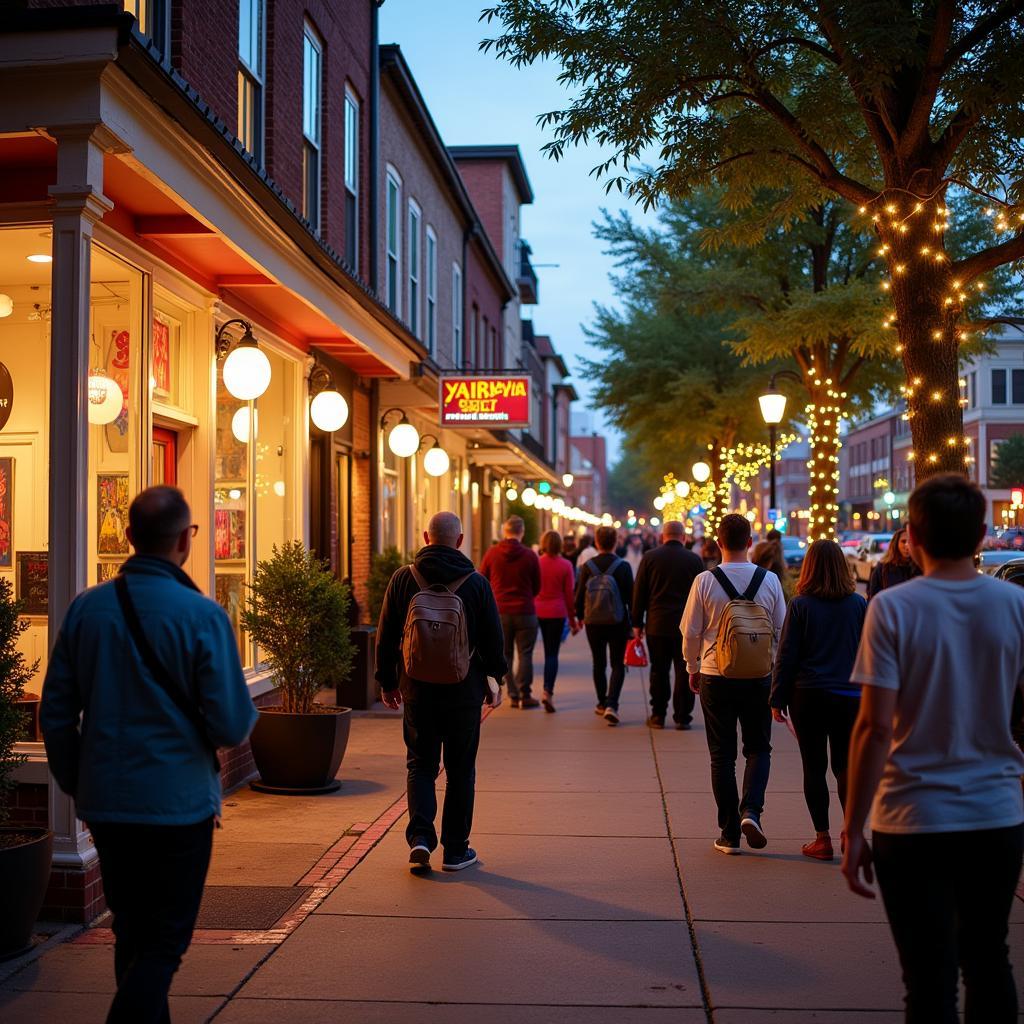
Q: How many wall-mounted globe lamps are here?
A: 4